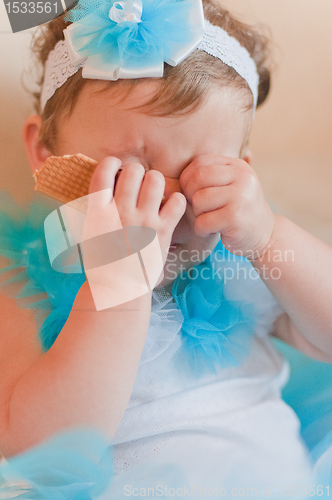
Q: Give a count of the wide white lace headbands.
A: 1